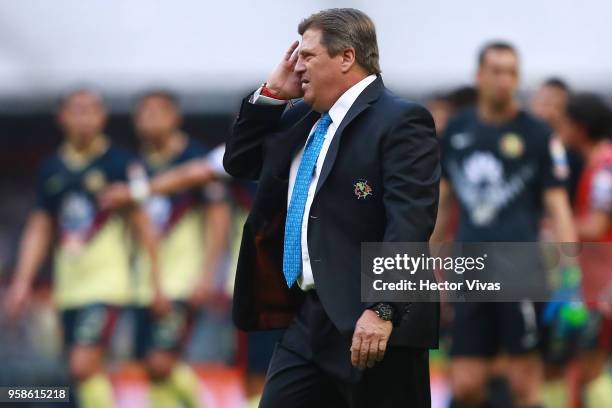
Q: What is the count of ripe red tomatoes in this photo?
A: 0